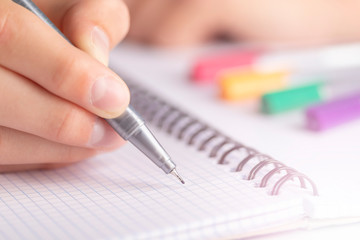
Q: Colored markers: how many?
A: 4